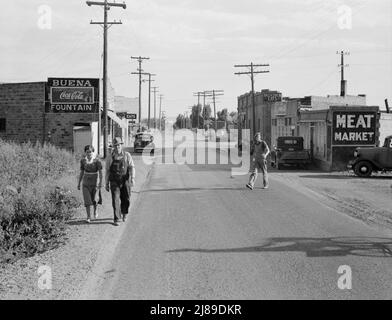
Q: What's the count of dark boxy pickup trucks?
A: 1